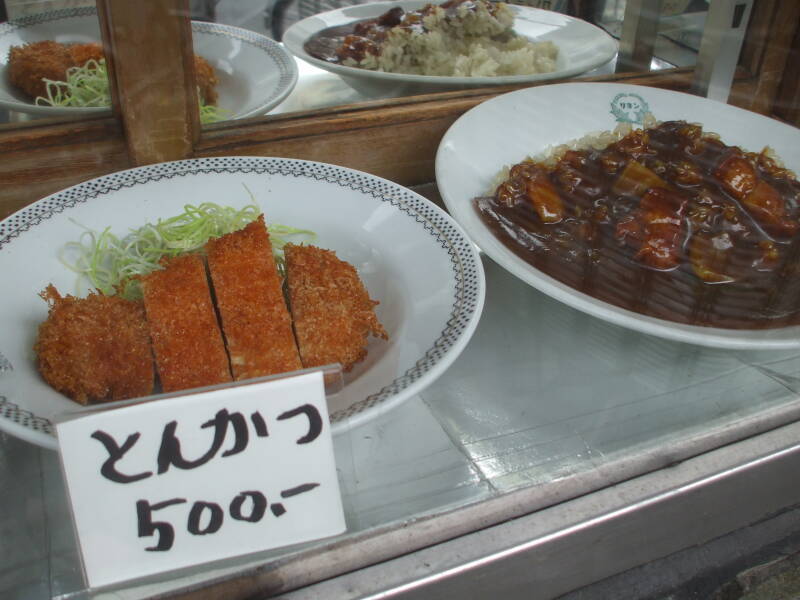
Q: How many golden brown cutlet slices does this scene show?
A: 4